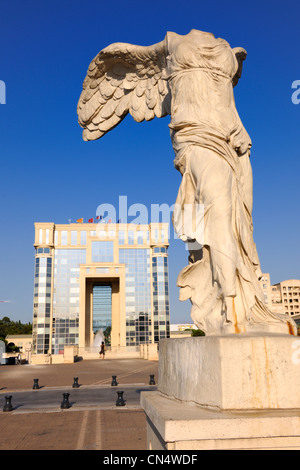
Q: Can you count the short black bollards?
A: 7